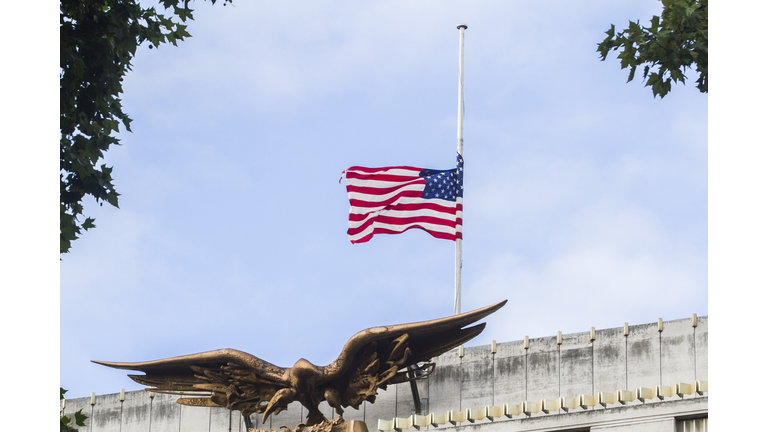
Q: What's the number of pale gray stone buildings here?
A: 1